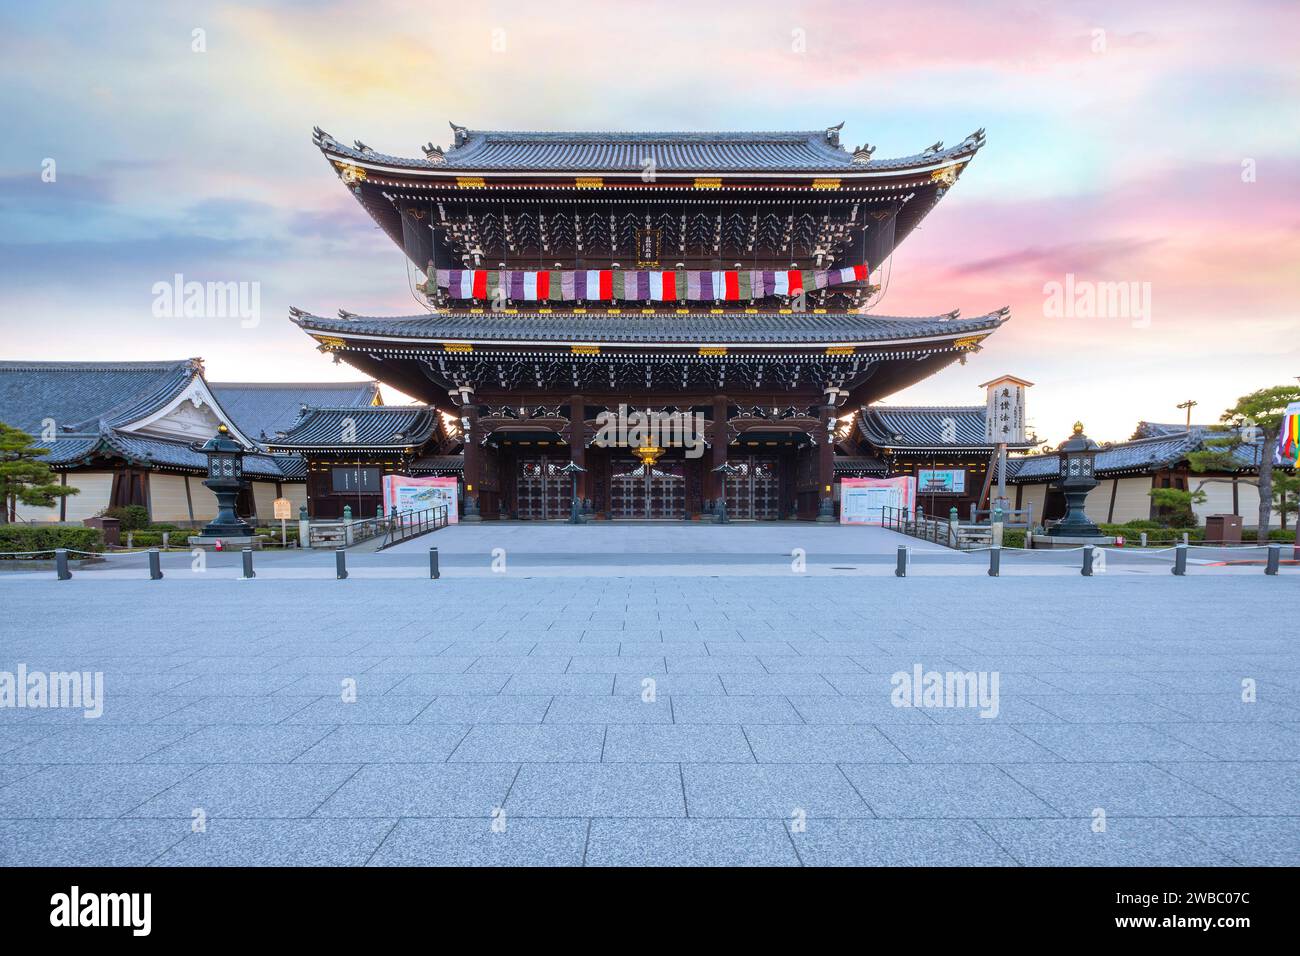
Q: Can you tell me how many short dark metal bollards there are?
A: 10